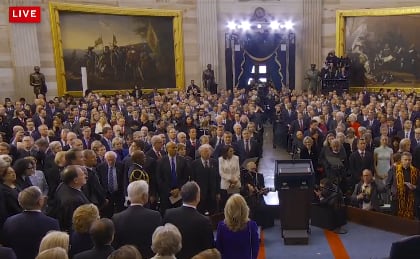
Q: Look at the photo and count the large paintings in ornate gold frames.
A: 2